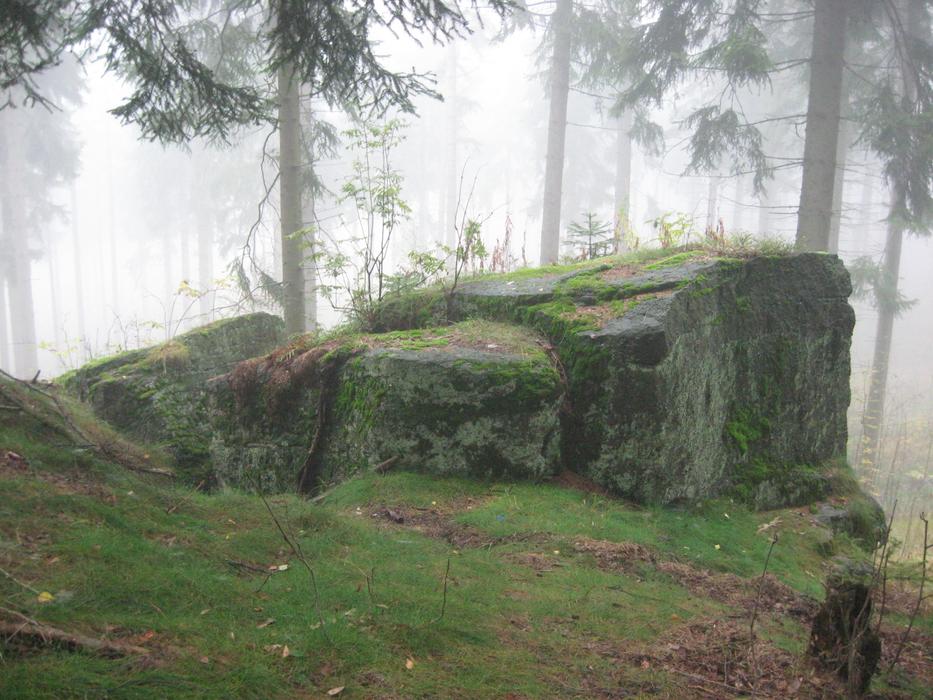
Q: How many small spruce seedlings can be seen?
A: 1